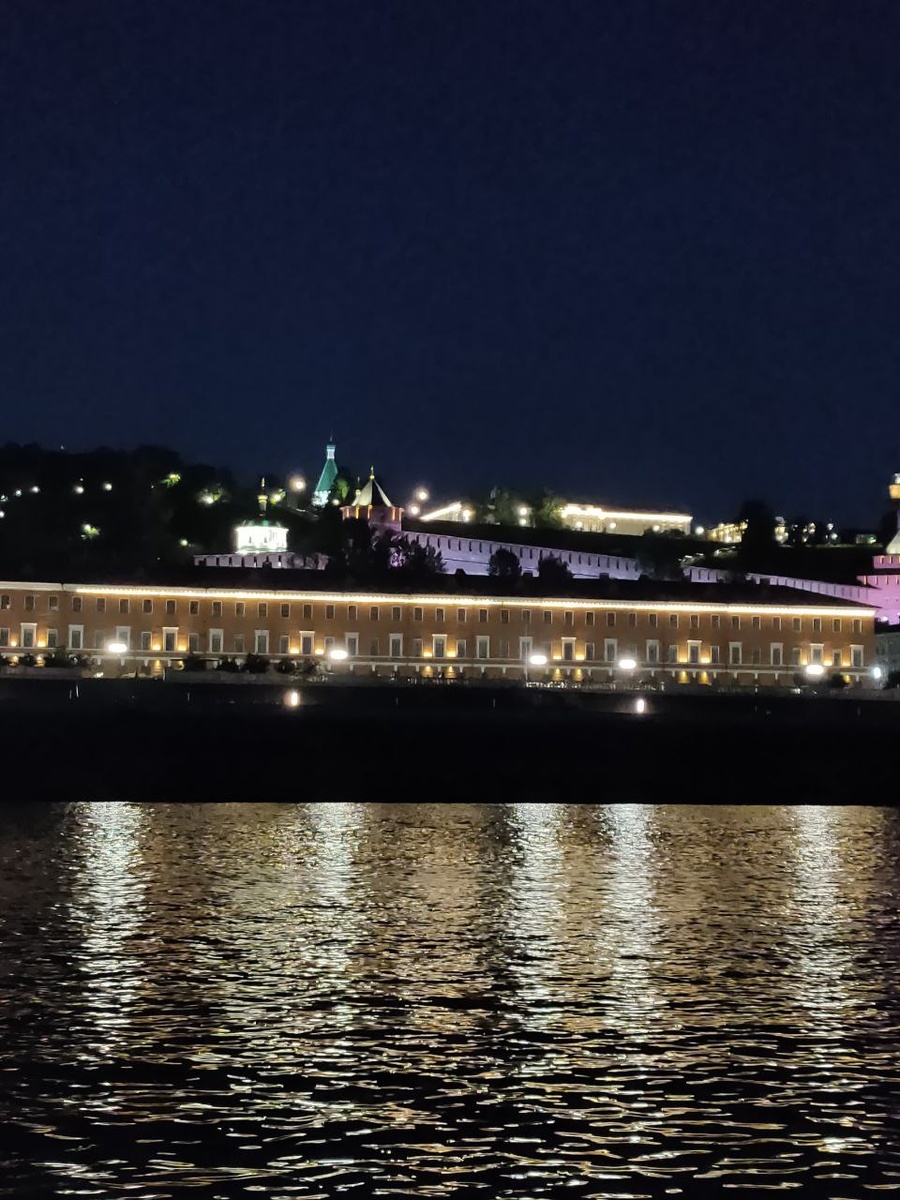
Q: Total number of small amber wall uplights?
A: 15